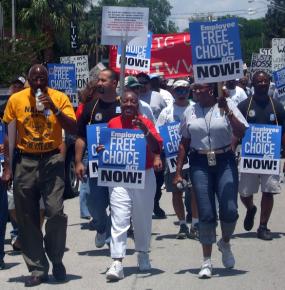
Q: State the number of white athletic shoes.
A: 4